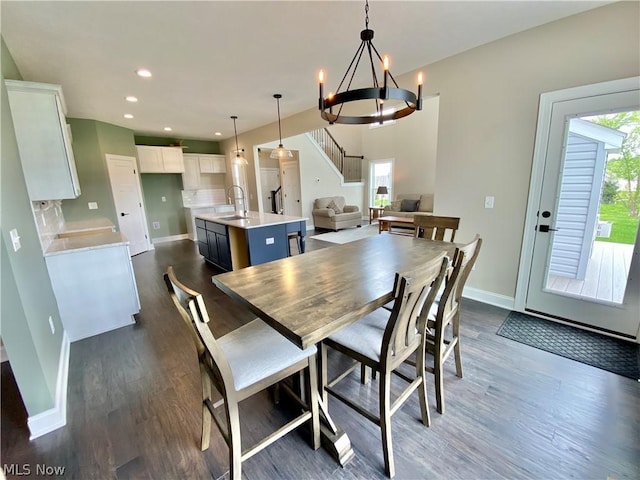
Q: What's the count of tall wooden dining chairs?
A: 4